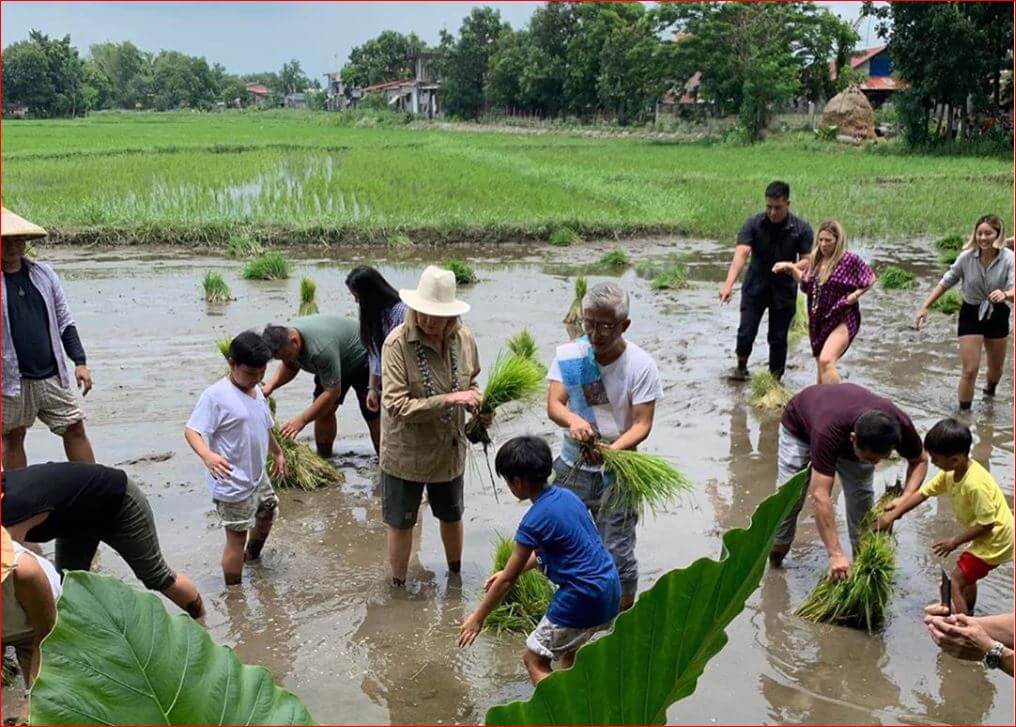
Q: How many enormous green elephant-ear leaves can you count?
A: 2